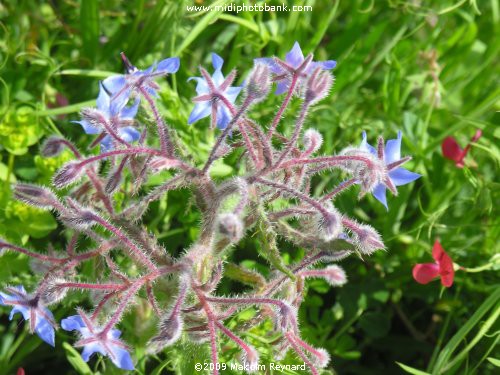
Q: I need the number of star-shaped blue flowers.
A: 7